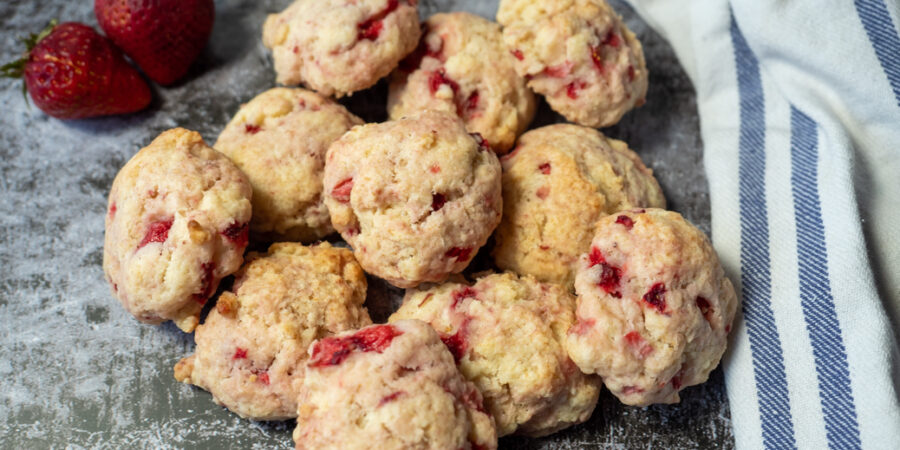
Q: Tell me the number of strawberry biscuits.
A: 11